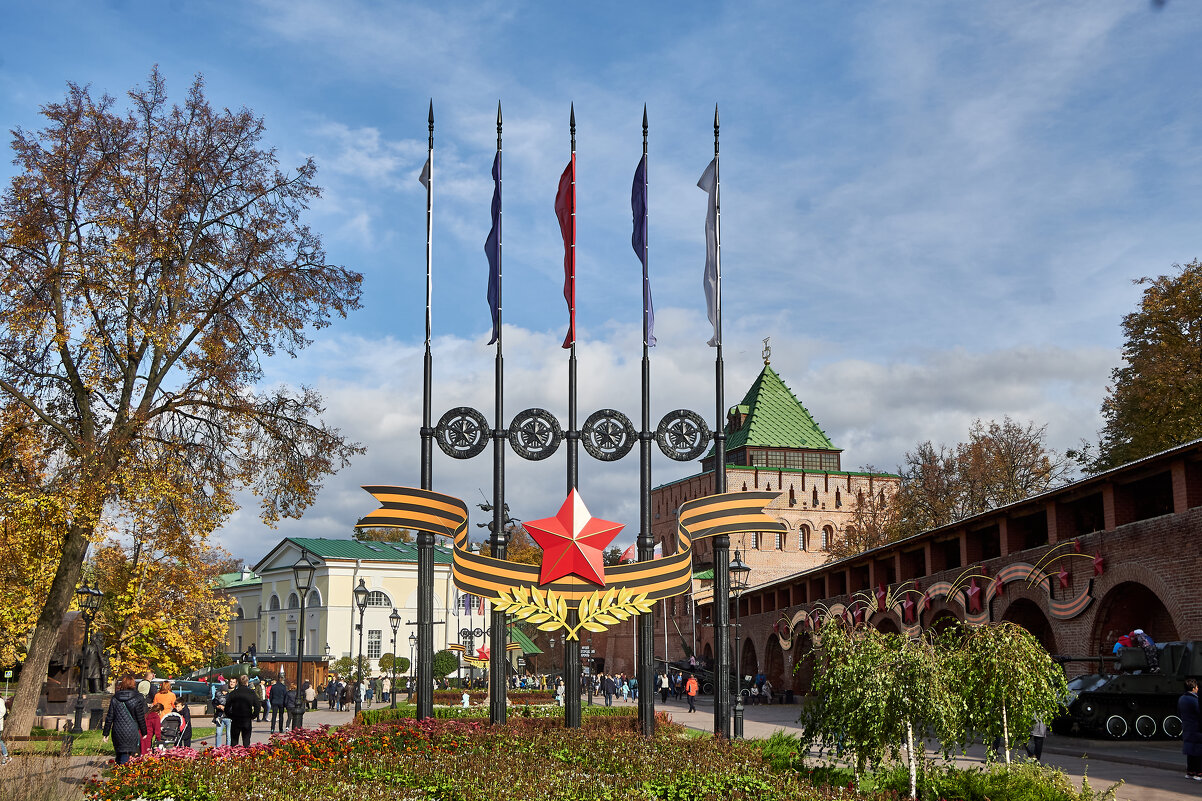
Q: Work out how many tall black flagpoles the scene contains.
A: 5